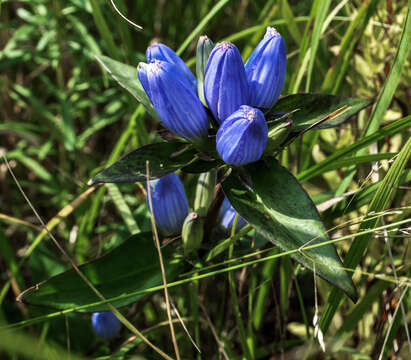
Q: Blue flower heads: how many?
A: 8